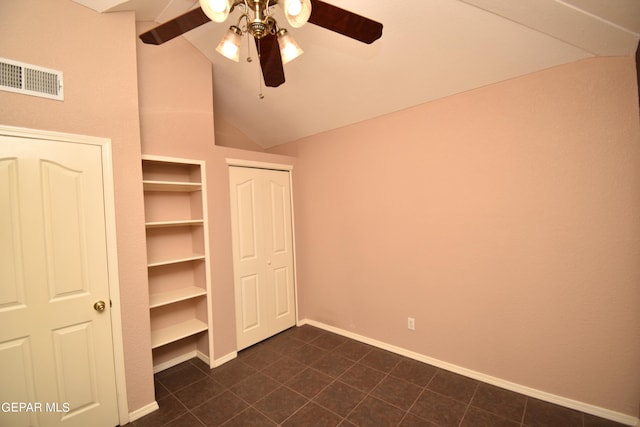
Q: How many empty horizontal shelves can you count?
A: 5